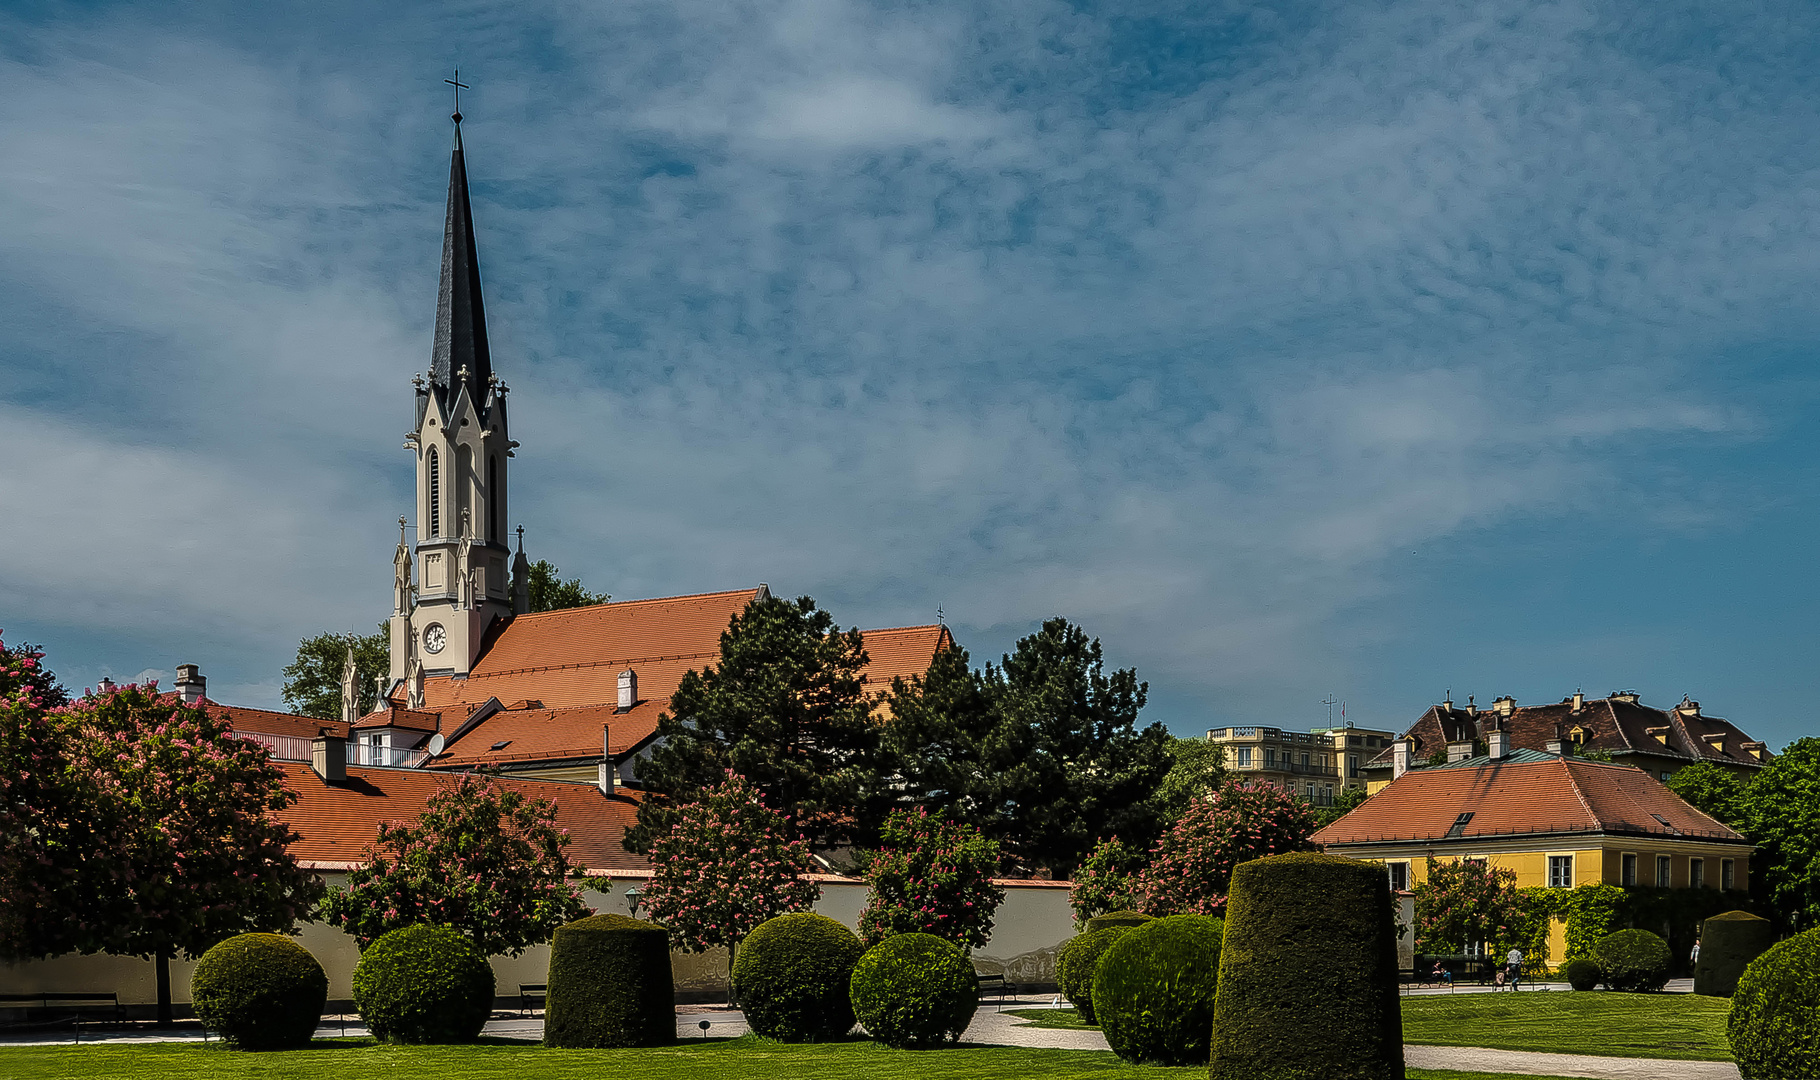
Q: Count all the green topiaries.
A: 13